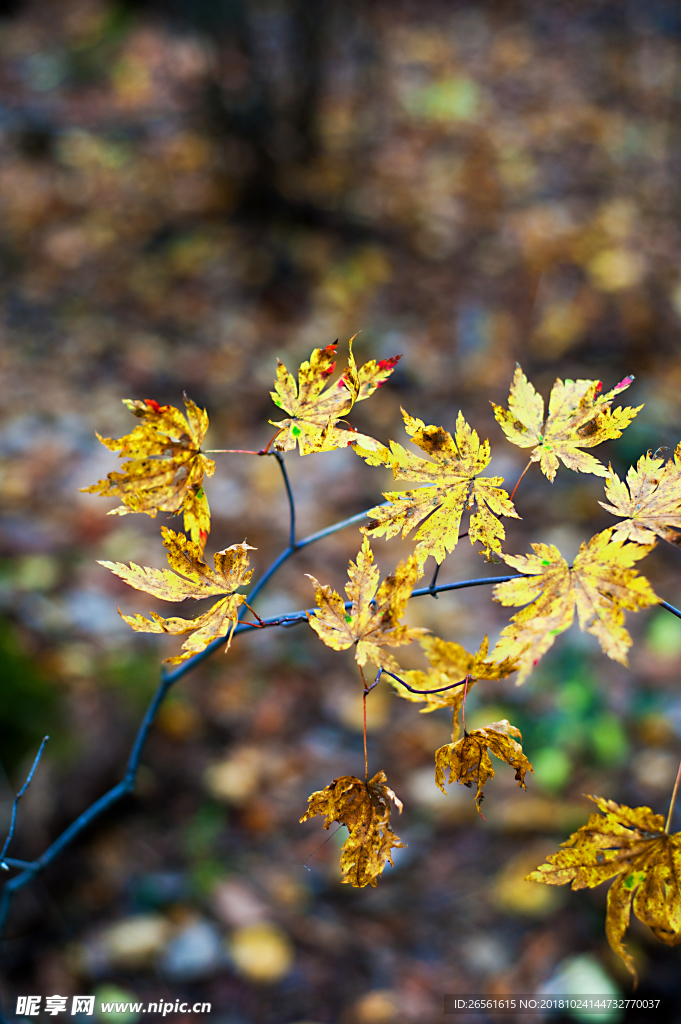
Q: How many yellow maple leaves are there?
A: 12